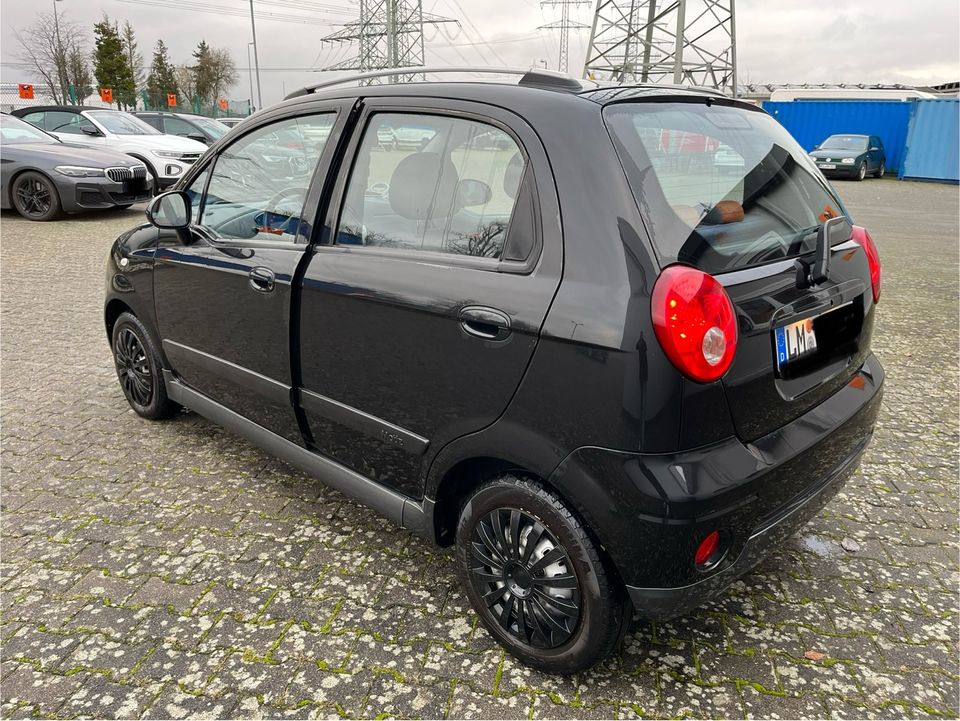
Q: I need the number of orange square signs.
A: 4